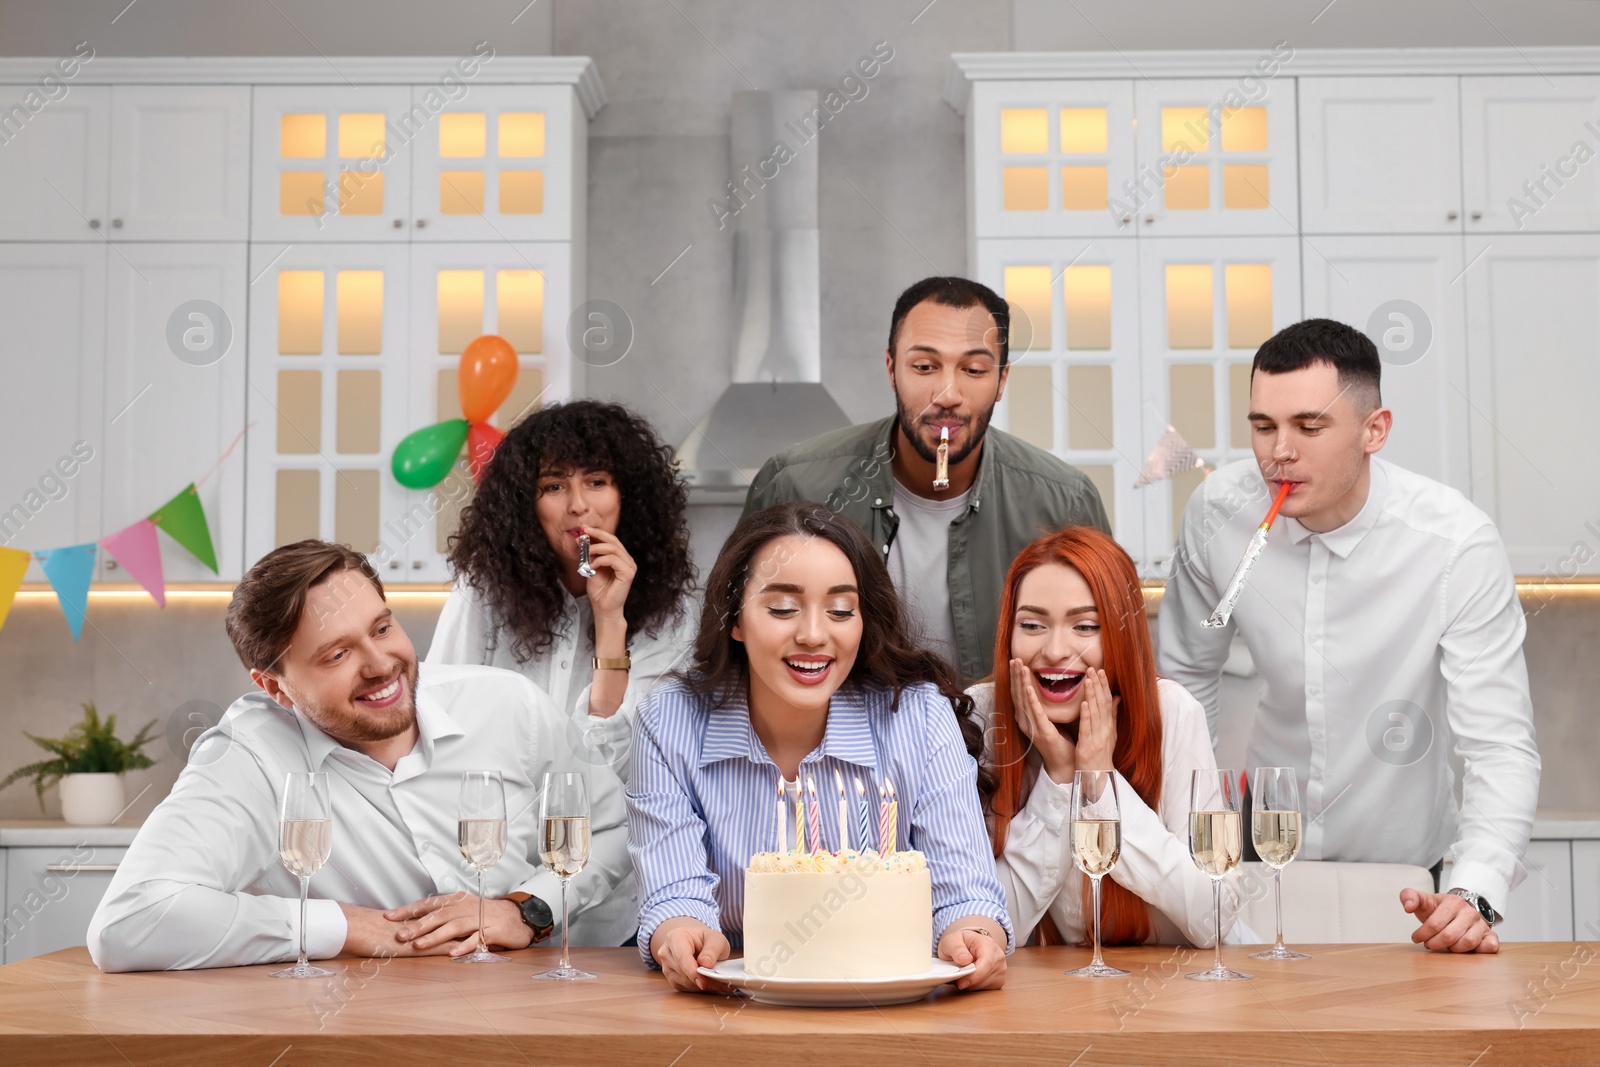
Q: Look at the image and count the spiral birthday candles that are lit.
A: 5